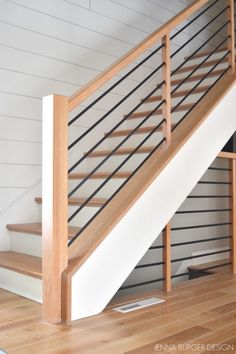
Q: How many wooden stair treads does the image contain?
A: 11